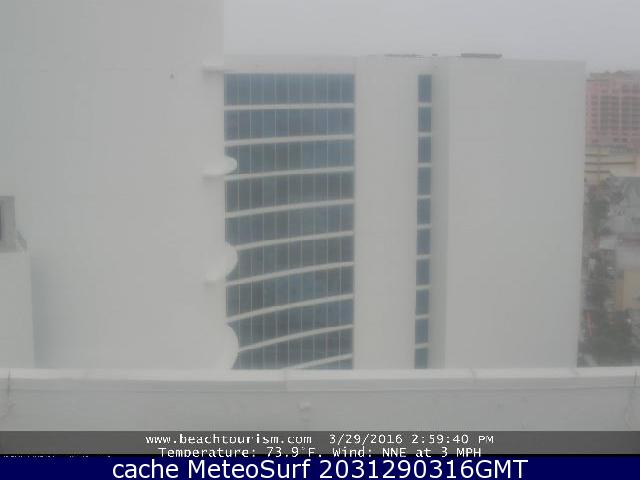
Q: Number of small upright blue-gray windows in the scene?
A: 10